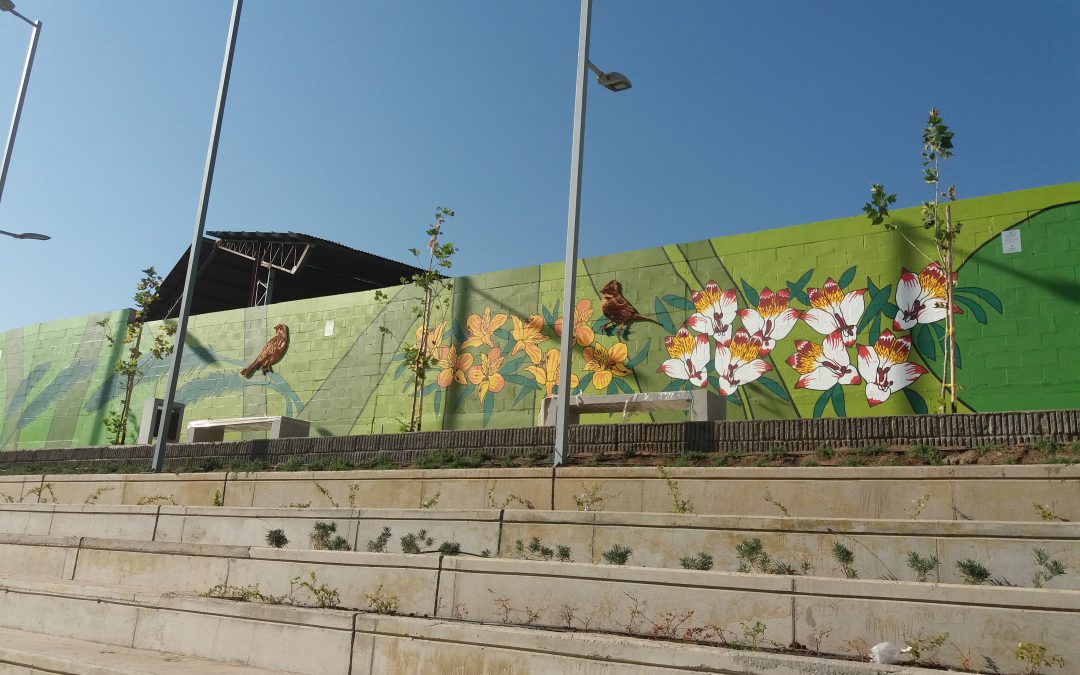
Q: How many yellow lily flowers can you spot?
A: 8